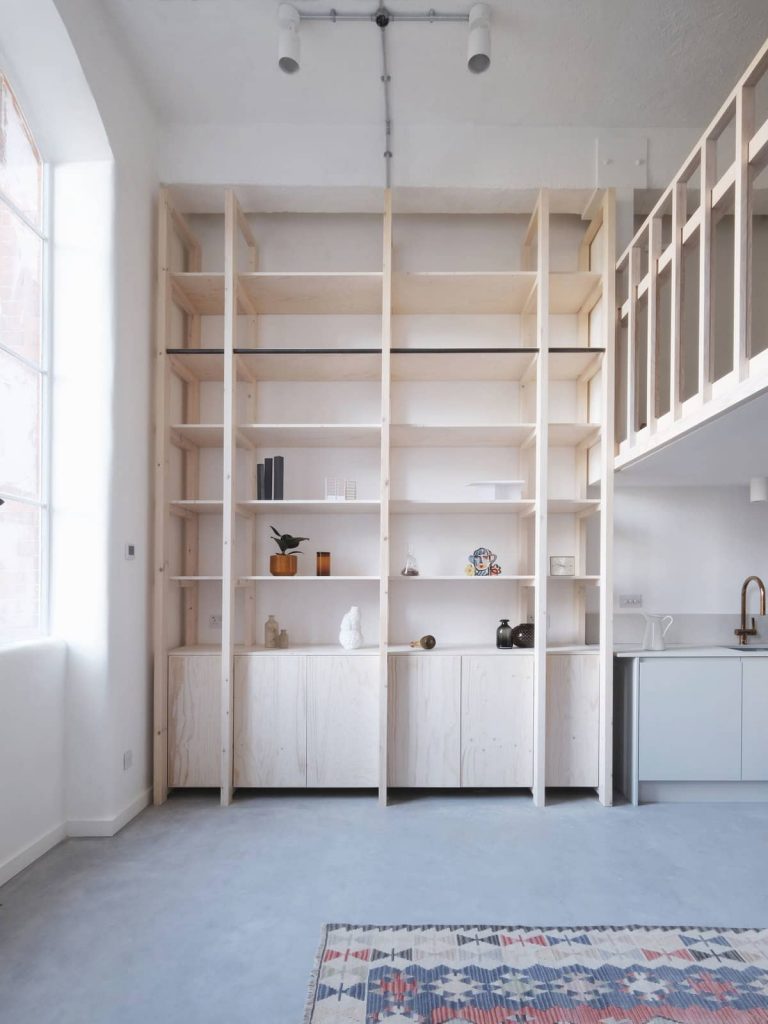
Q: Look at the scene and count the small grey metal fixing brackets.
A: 4